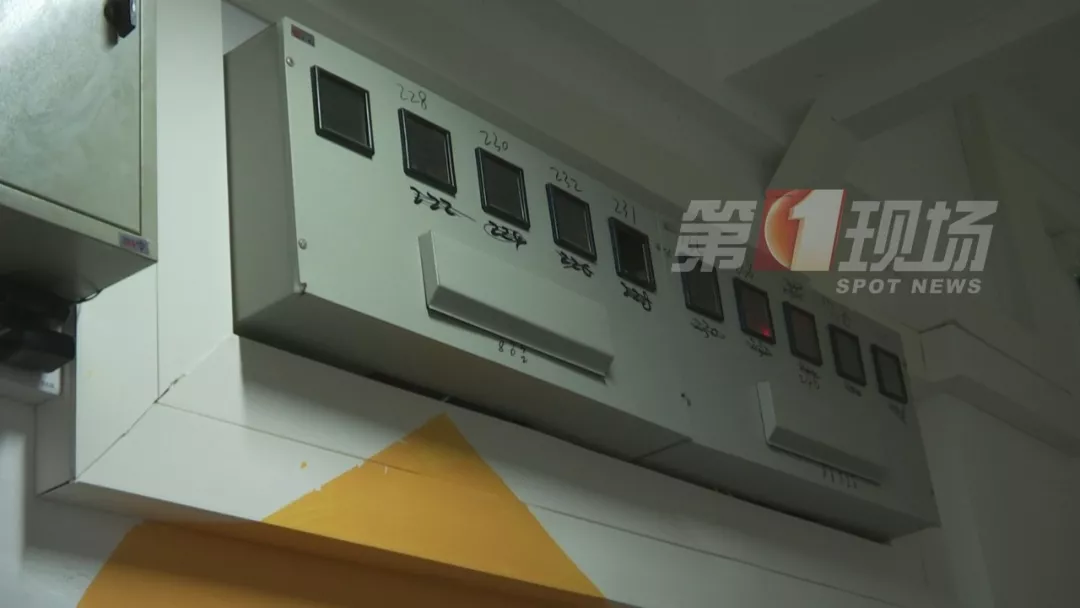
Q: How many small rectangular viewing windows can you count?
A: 10